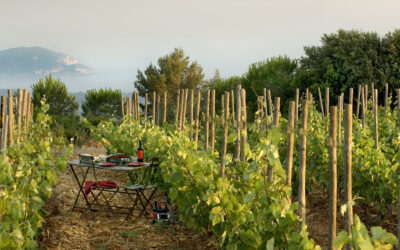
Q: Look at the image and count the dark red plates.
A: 2